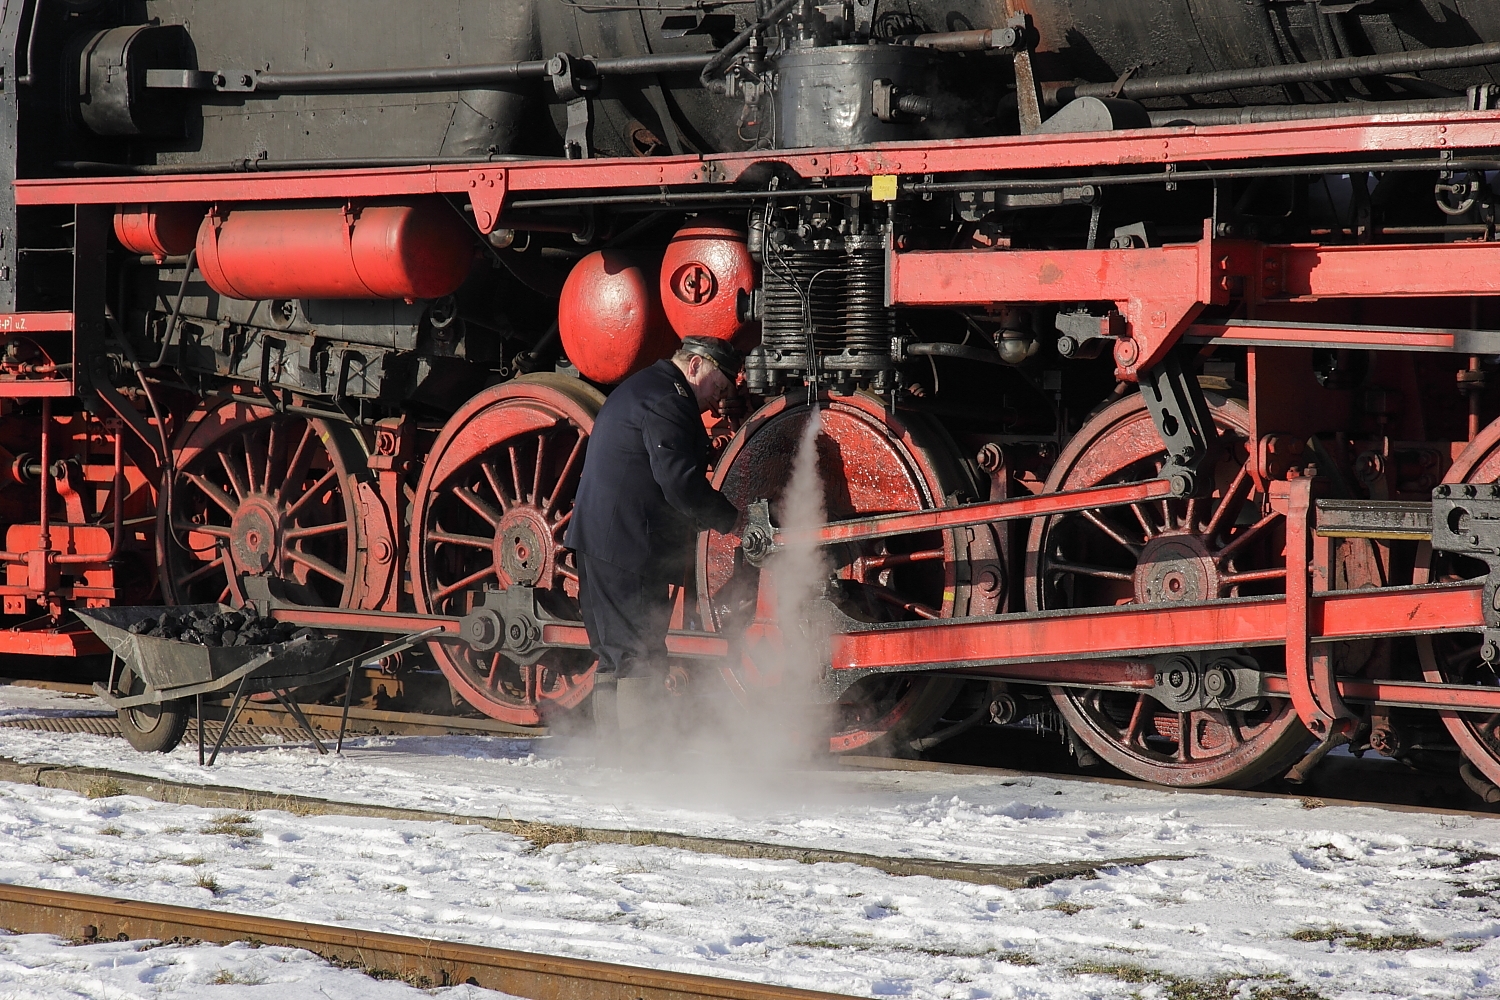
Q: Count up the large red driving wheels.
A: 5